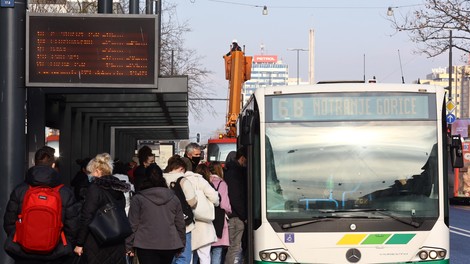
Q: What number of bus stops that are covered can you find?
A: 1